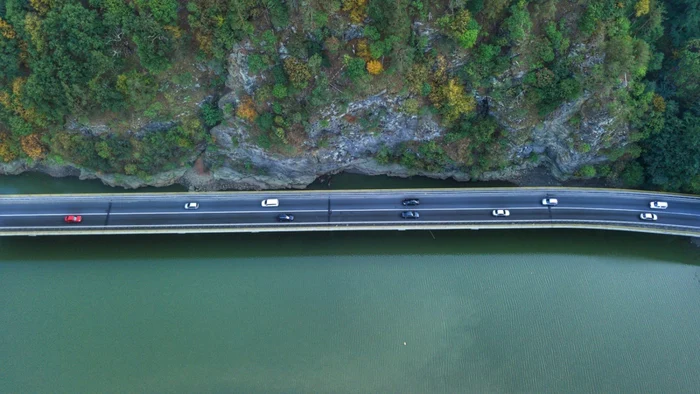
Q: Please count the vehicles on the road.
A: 10